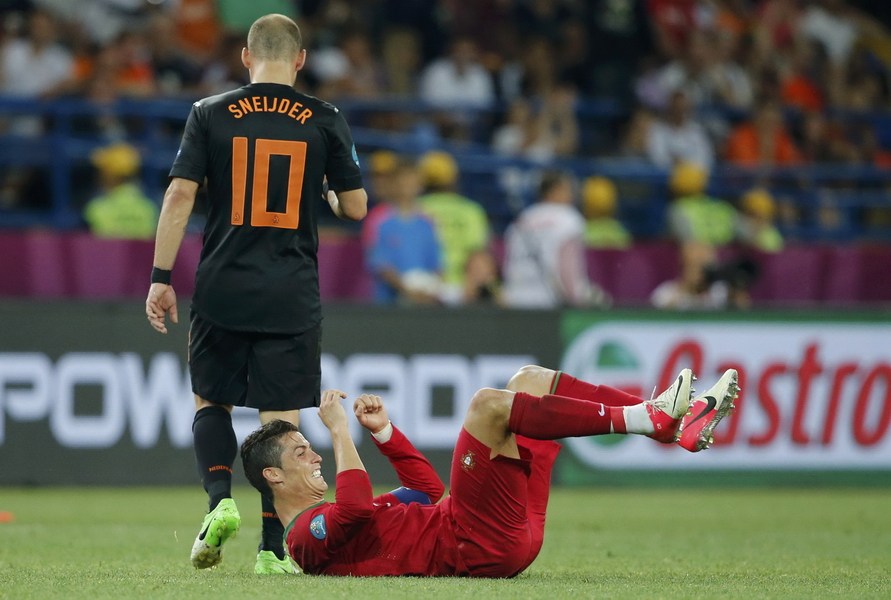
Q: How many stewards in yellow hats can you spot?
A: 6